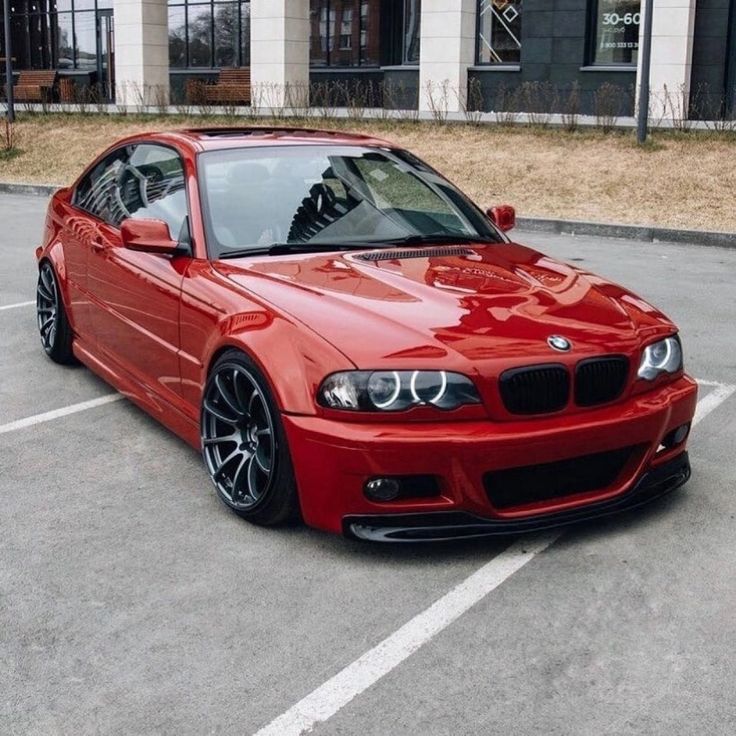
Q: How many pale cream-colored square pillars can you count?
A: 4